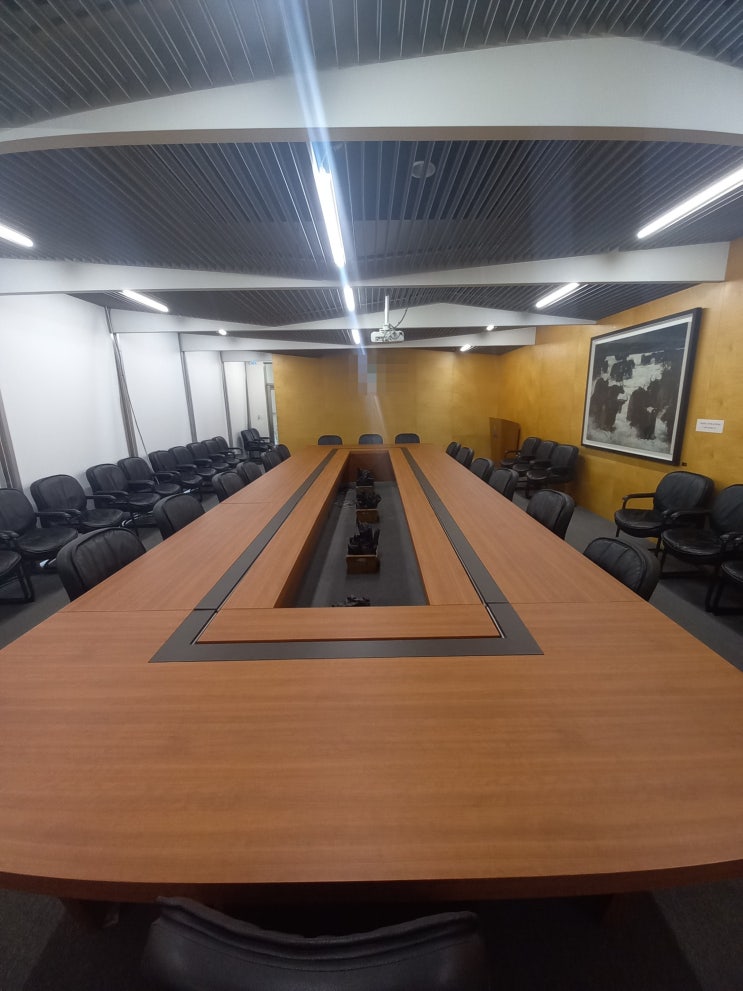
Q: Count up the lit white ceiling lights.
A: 10